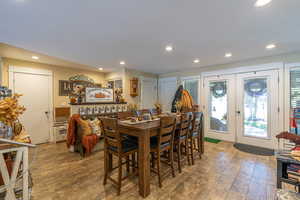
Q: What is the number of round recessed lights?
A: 8